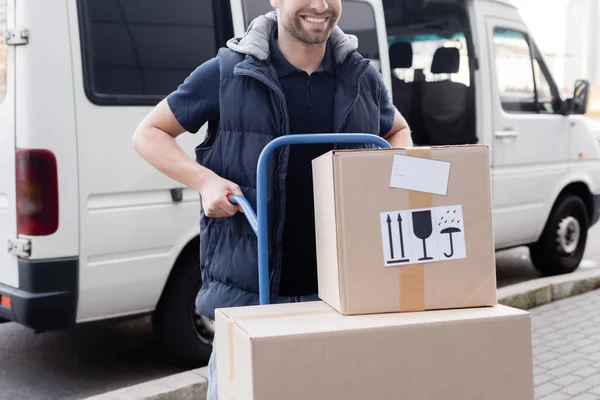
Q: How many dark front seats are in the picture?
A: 2